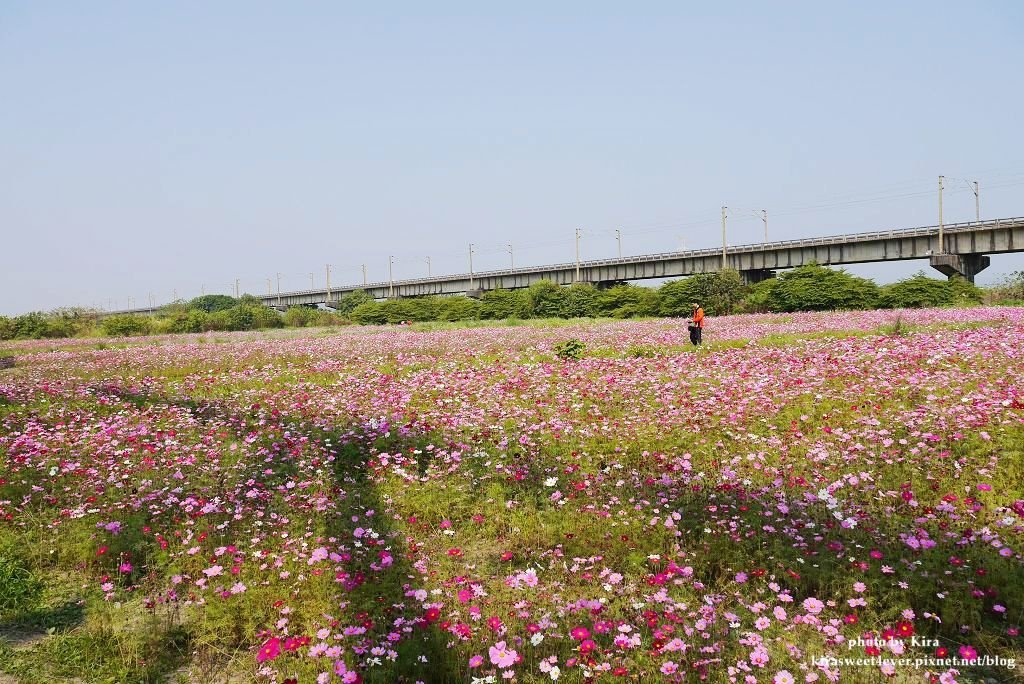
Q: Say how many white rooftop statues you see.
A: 0